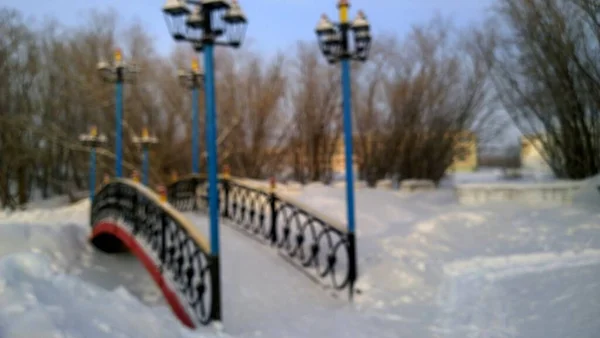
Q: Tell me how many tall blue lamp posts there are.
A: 6